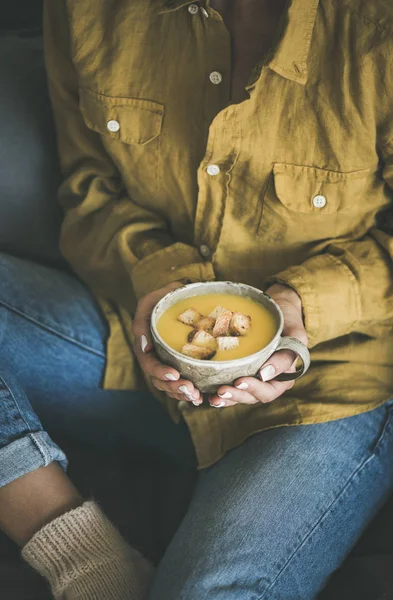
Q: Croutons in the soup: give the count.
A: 8